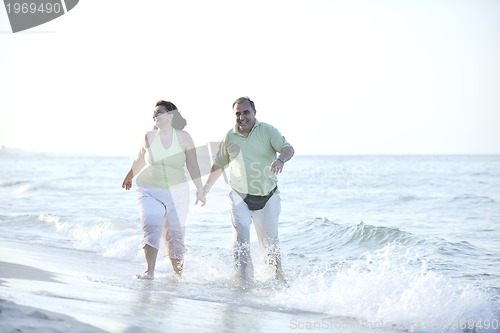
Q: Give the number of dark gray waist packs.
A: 1